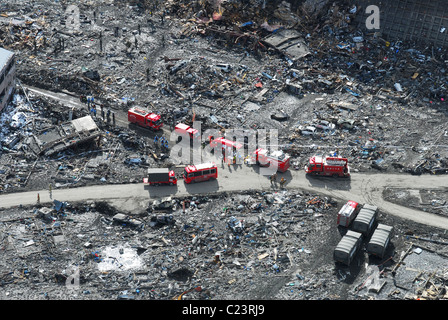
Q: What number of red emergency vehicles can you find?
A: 8